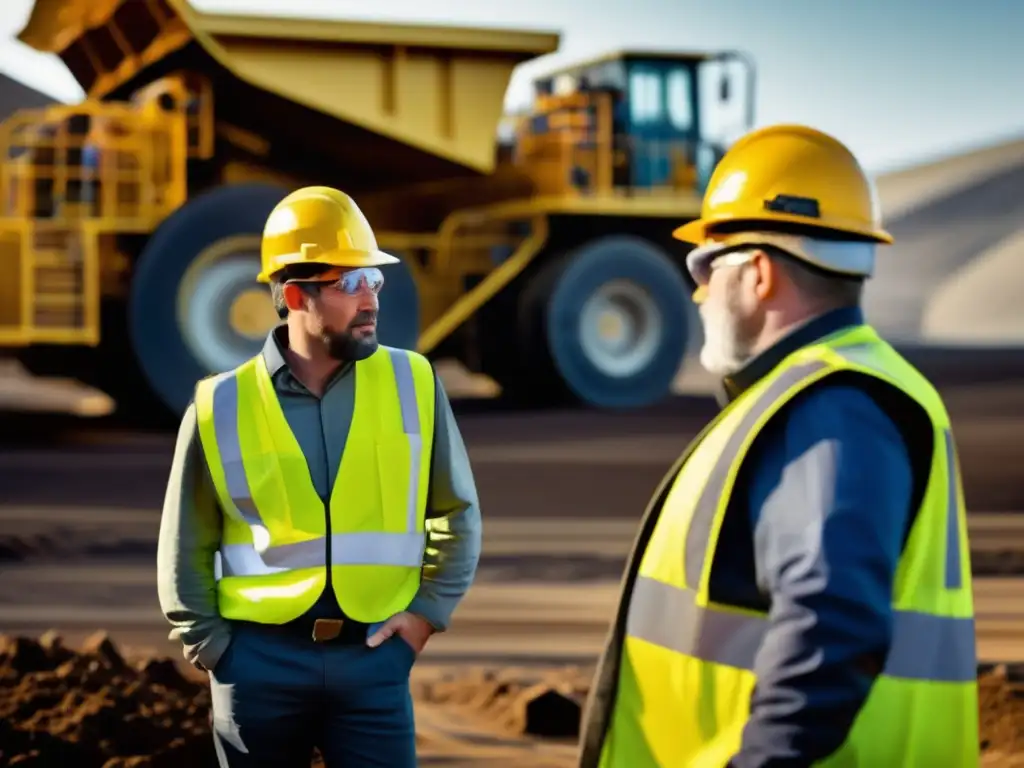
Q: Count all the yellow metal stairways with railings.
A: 2